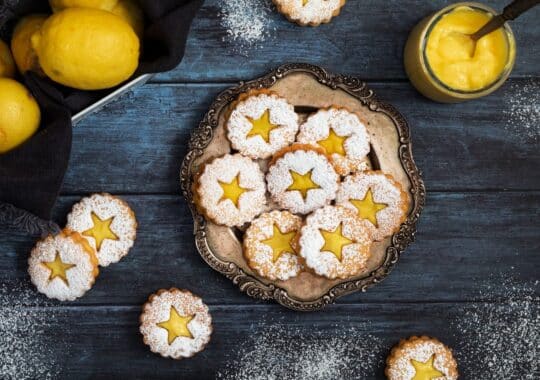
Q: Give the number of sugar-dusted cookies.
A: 12